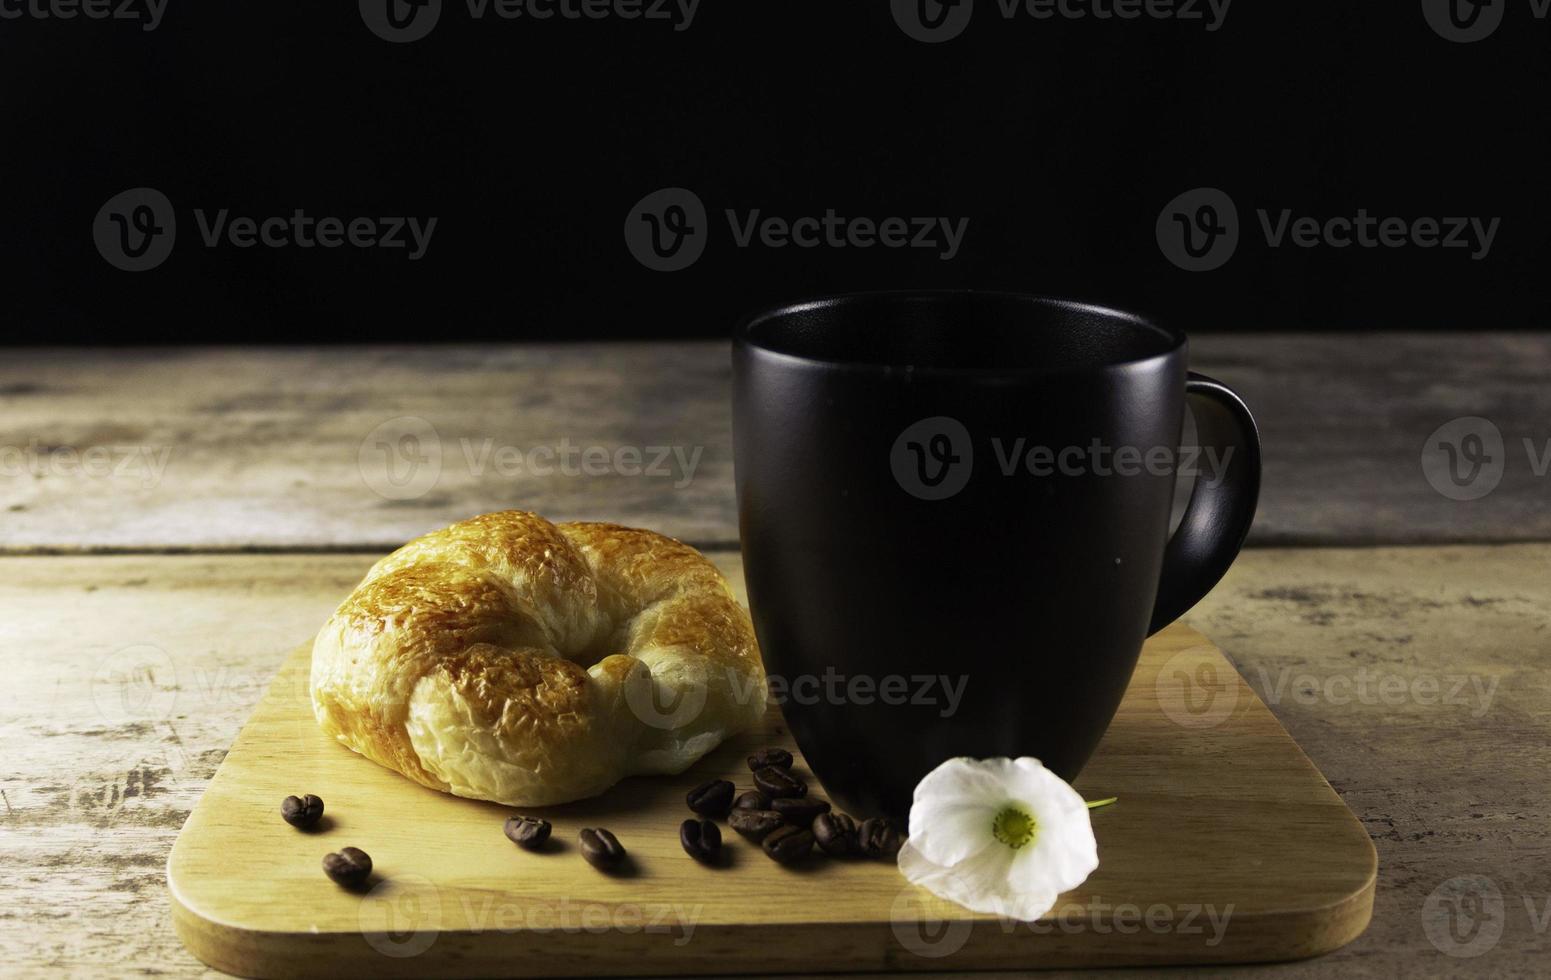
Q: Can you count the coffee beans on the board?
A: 14